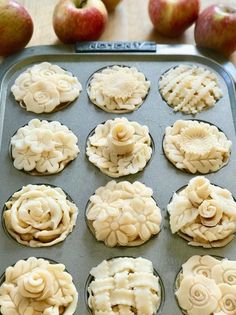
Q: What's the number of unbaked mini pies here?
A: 12